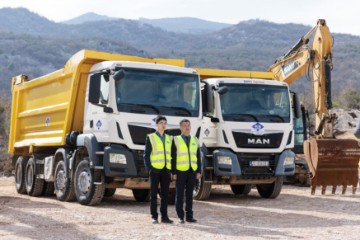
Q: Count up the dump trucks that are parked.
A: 2